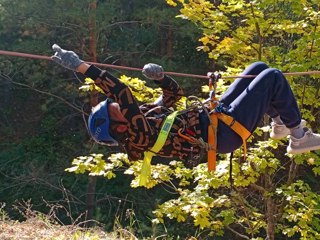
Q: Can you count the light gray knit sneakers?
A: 2